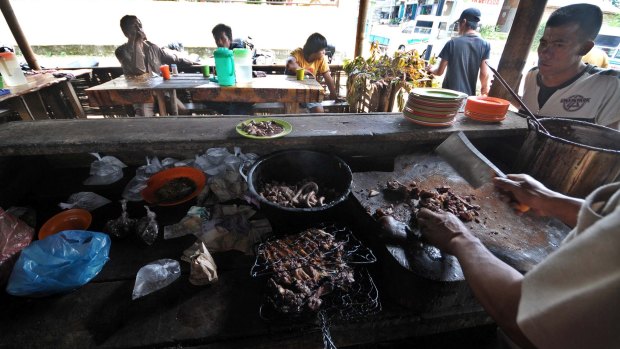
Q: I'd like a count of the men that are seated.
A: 3